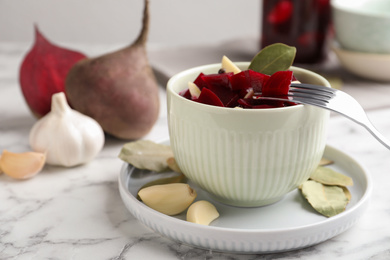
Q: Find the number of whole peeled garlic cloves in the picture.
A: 2